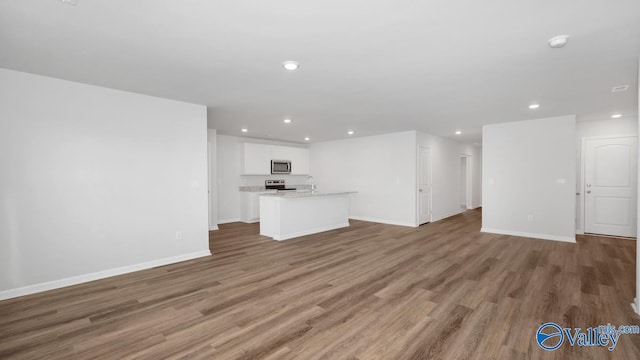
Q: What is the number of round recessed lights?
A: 8